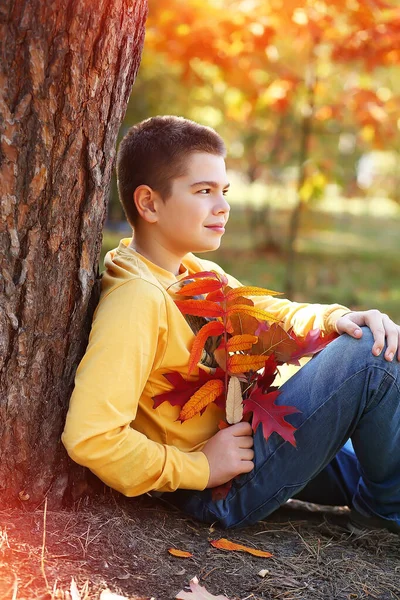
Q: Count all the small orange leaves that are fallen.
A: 2